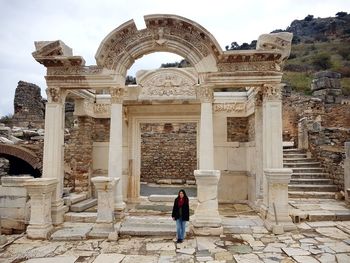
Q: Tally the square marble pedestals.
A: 4